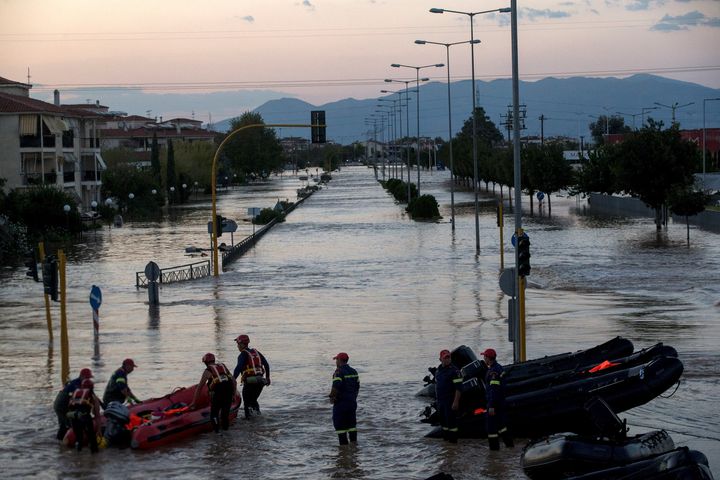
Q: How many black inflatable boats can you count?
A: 5